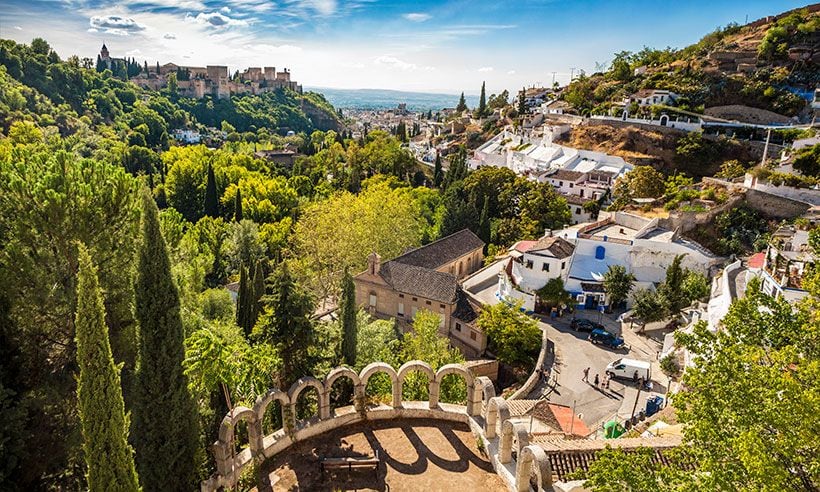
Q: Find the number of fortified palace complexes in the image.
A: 1